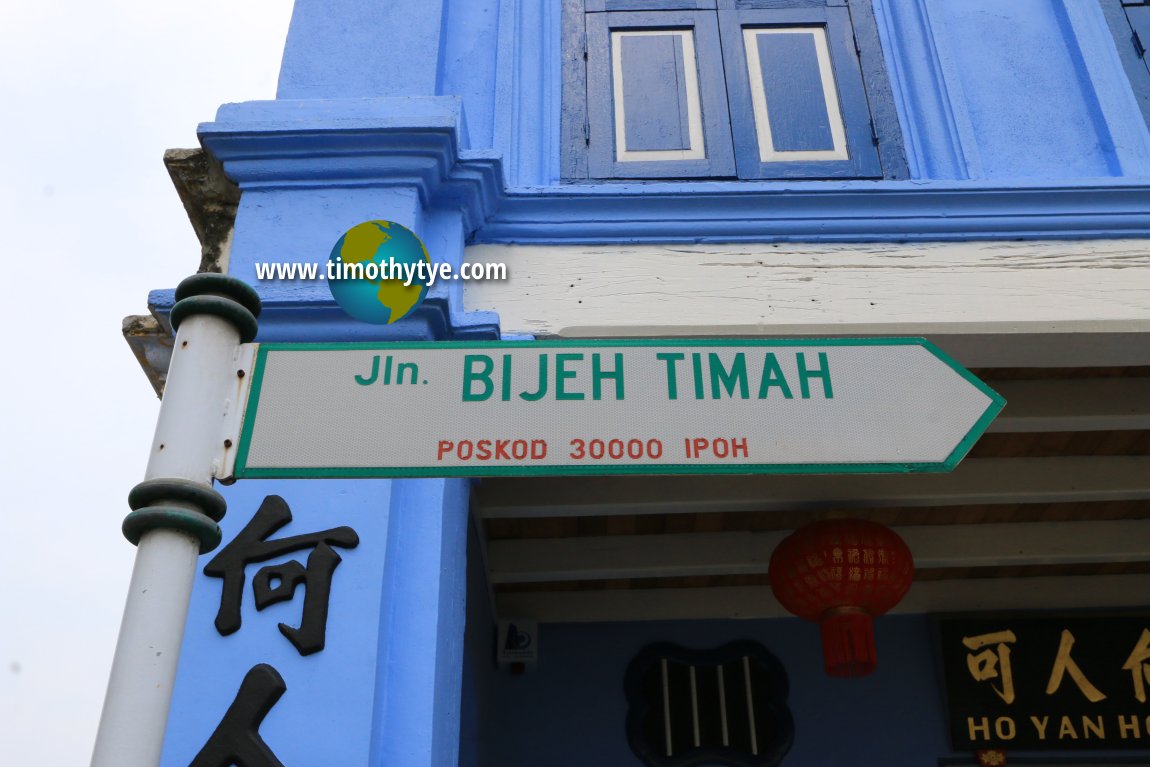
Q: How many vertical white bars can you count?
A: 4